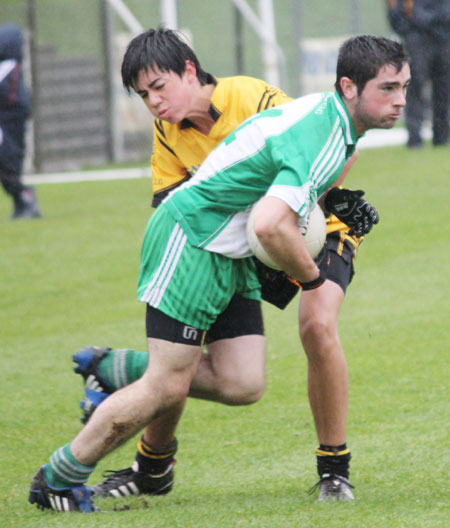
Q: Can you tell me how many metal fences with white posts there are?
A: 1